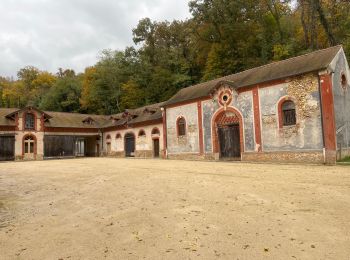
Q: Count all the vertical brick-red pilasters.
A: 4